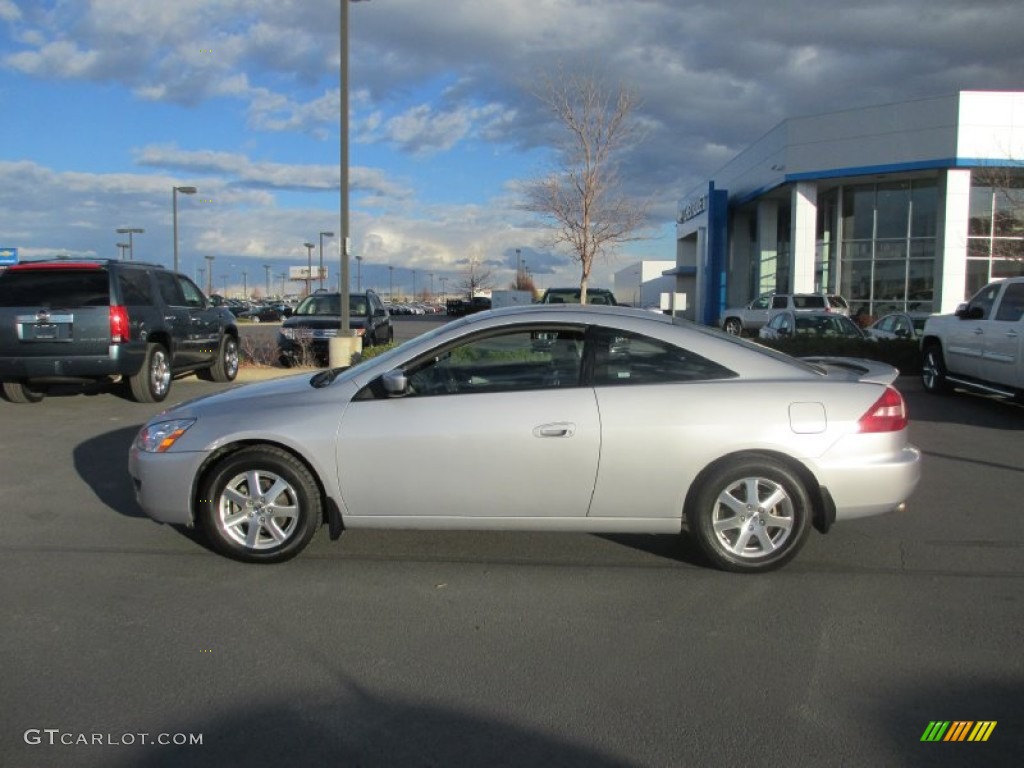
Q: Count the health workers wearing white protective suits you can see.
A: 0